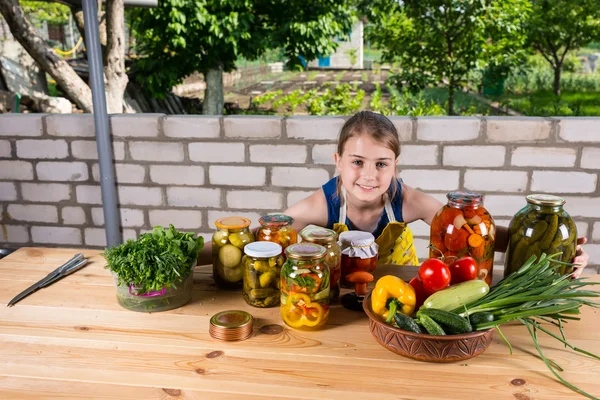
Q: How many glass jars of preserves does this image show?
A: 8